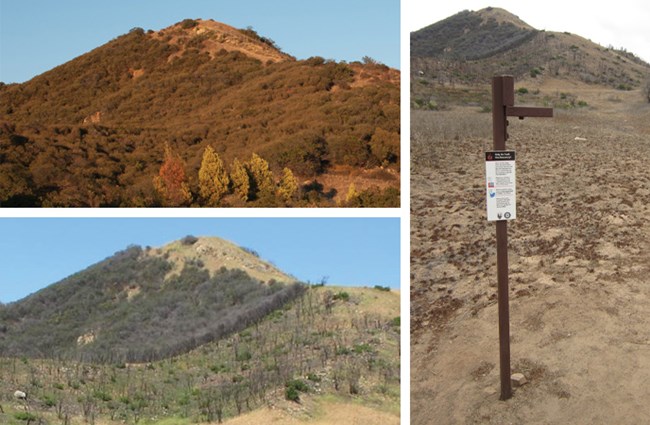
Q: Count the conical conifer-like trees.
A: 5